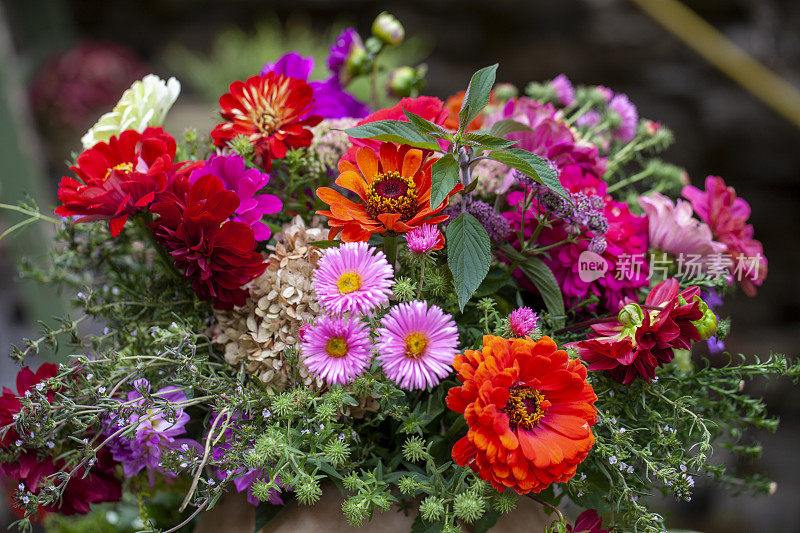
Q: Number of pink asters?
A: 3